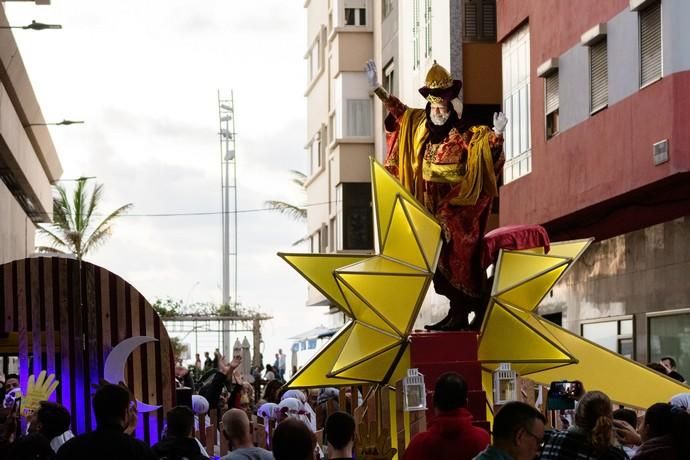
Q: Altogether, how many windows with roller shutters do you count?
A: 3